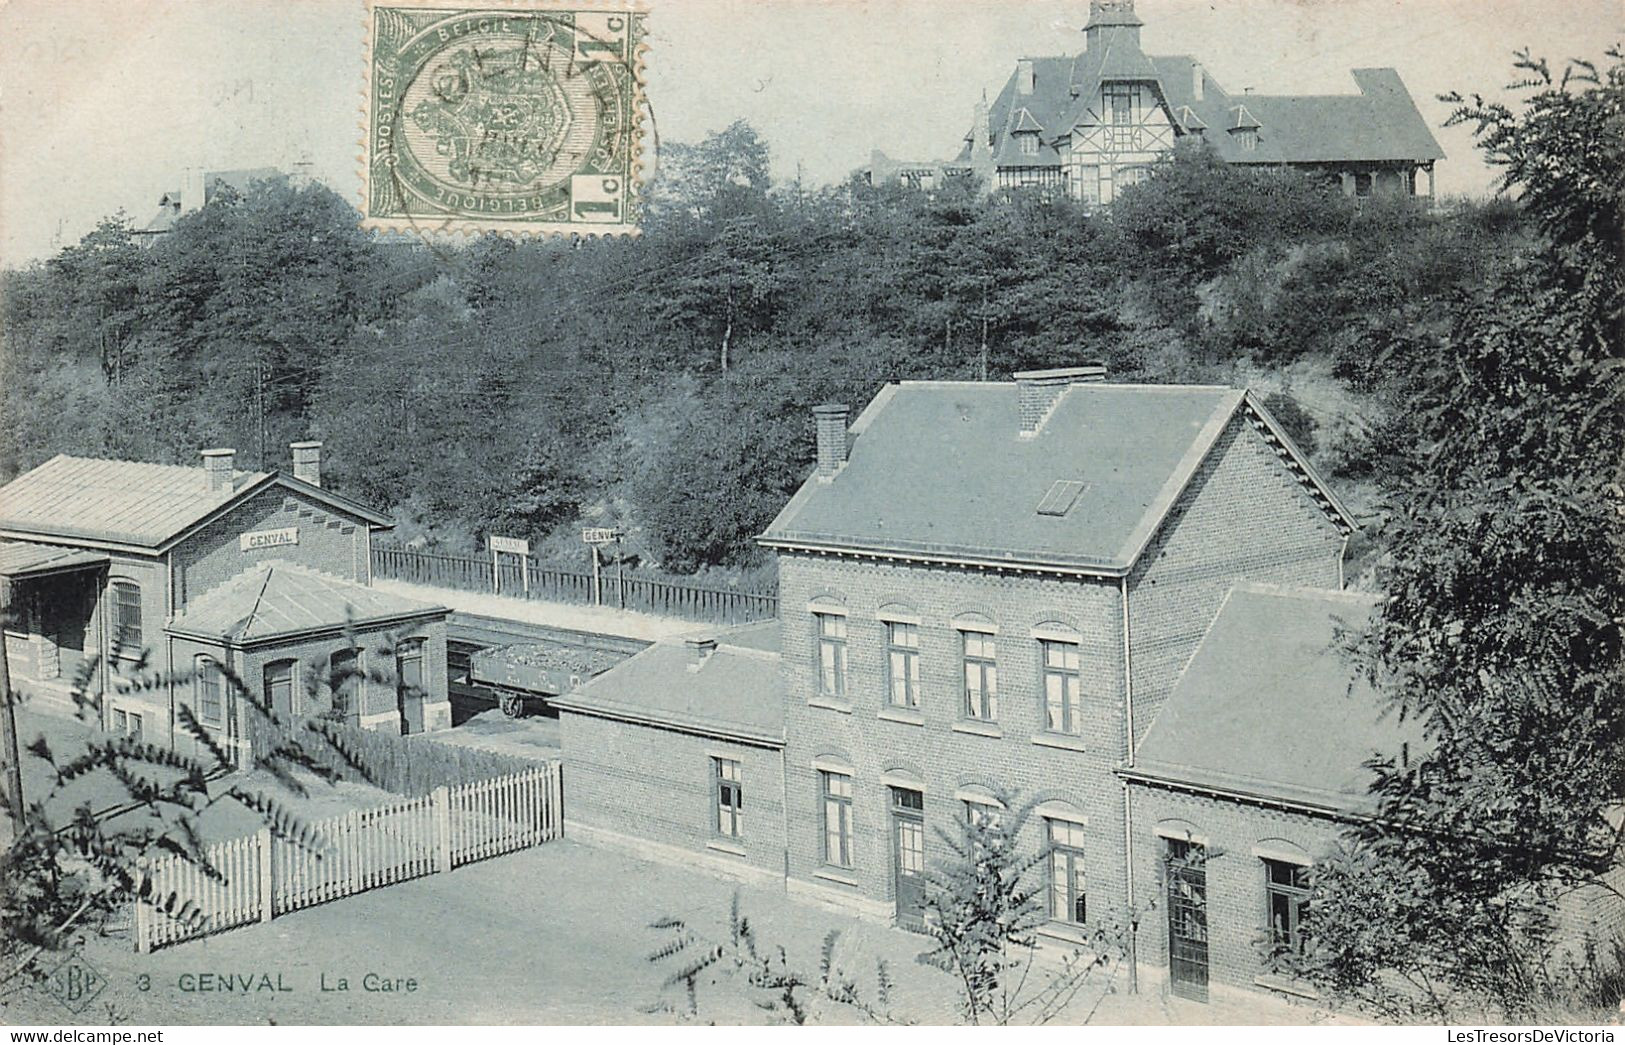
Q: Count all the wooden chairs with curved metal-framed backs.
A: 0